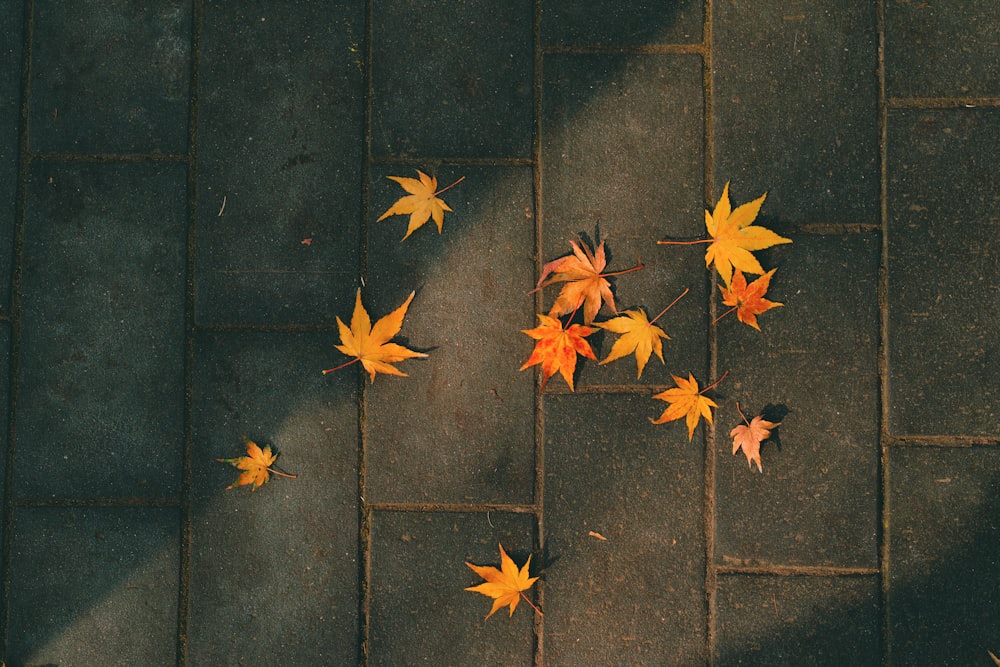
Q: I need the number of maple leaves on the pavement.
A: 11